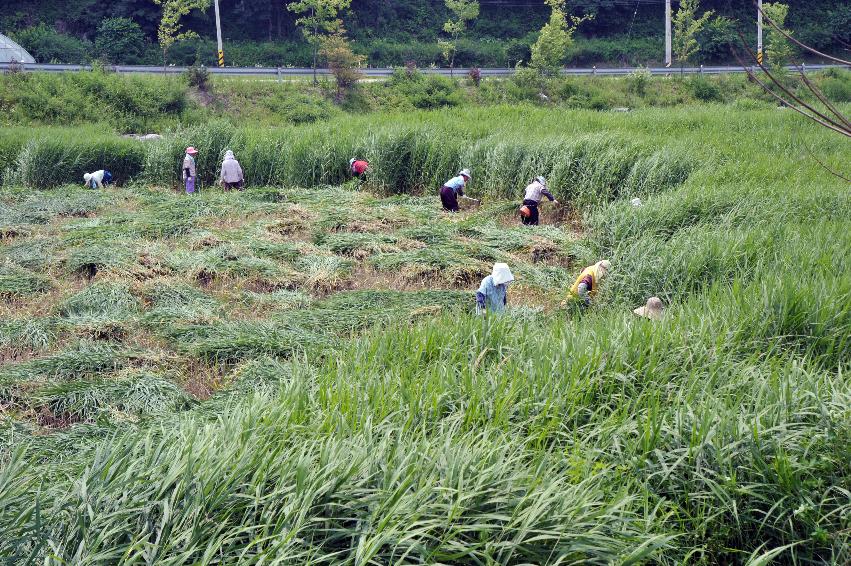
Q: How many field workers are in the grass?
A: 10